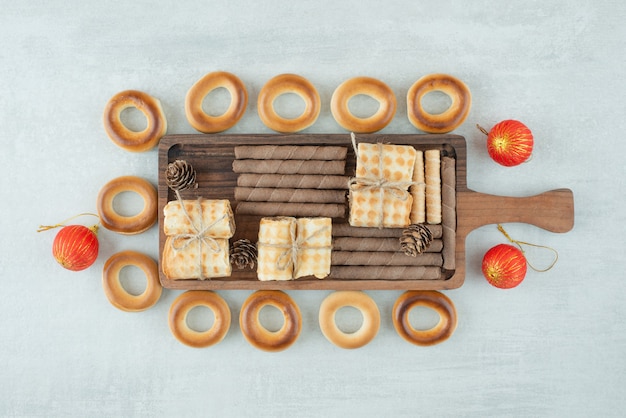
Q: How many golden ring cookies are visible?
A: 11